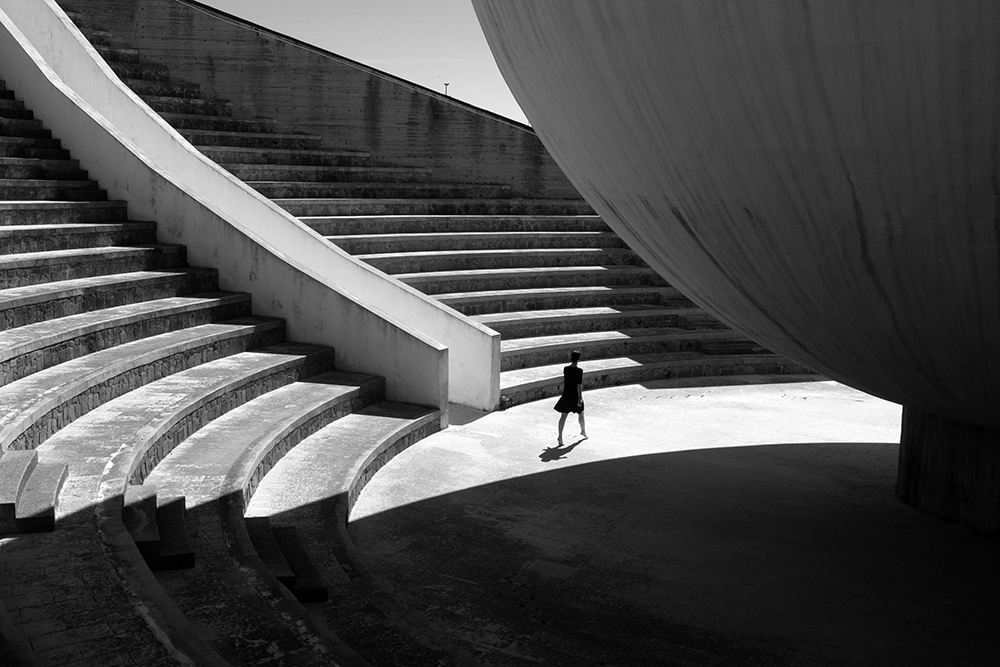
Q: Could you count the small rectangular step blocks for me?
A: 6